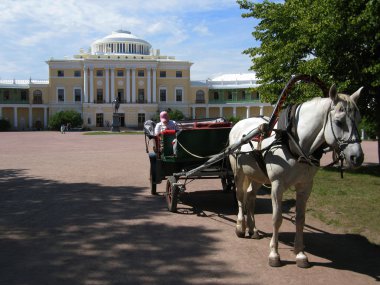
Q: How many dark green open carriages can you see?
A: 1